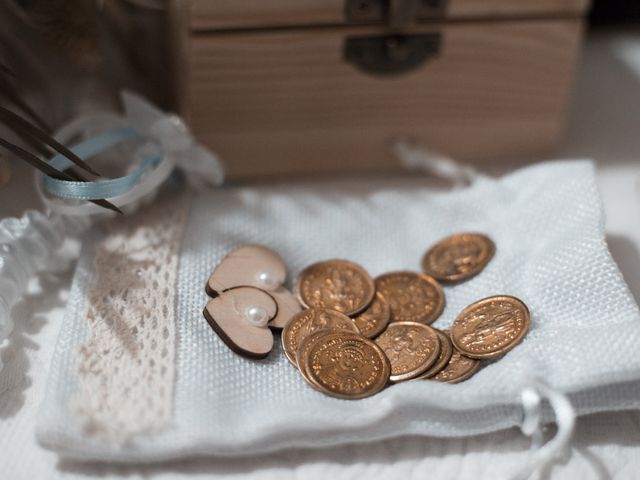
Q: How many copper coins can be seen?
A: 11